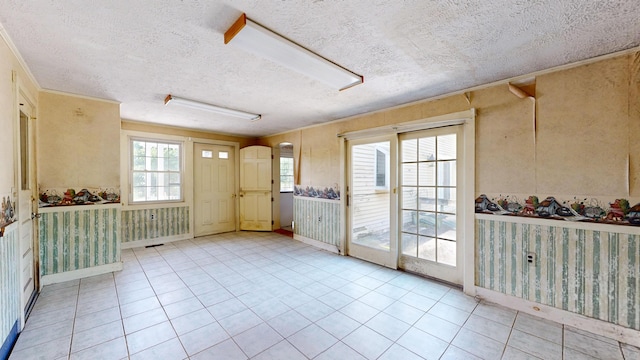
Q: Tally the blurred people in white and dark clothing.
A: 0